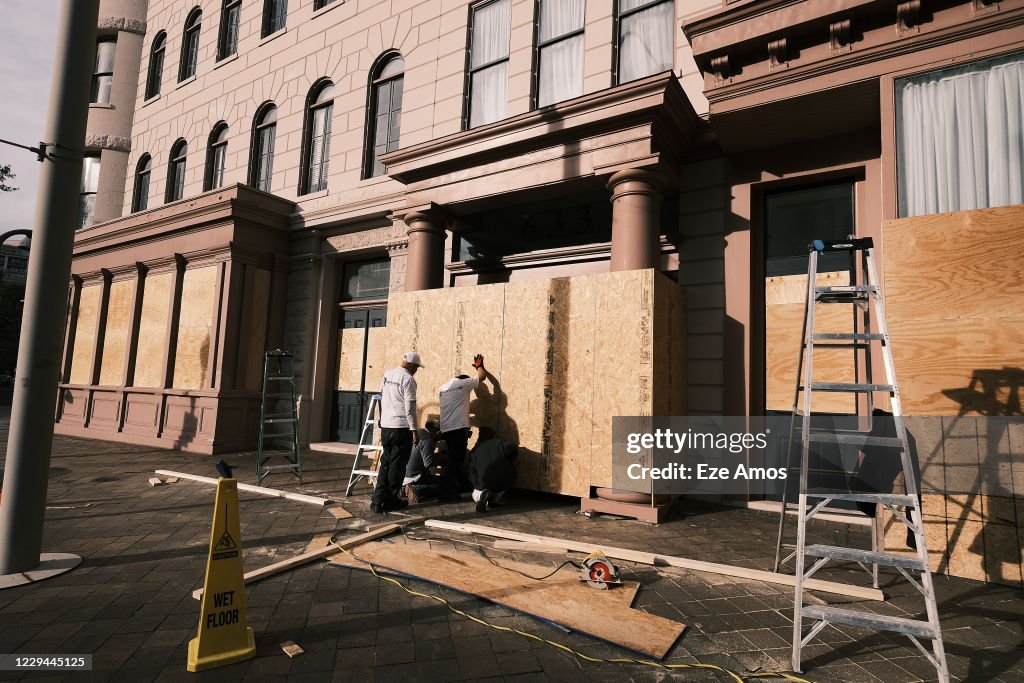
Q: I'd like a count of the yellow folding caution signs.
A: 1